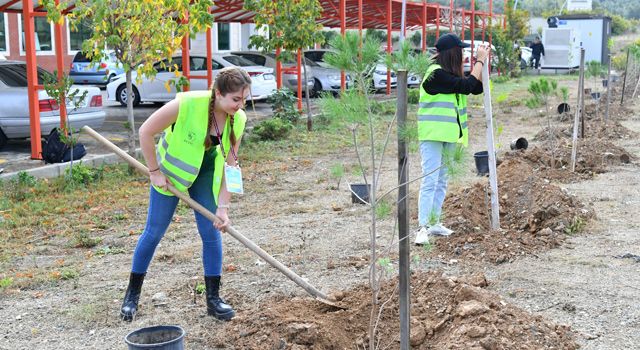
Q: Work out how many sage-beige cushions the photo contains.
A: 0